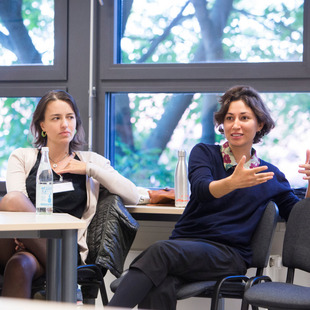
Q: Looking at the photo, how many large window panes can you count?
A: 4